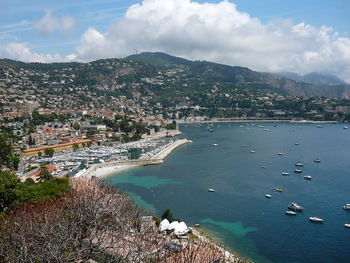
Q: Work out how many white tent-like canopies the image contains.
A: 3